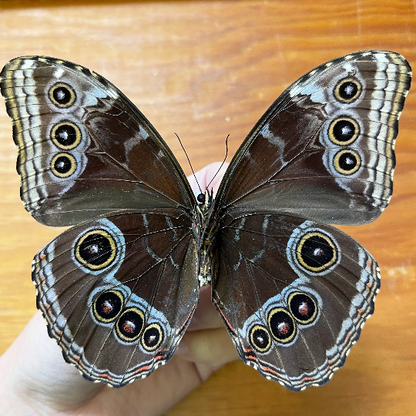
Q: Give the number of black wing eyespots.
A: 14